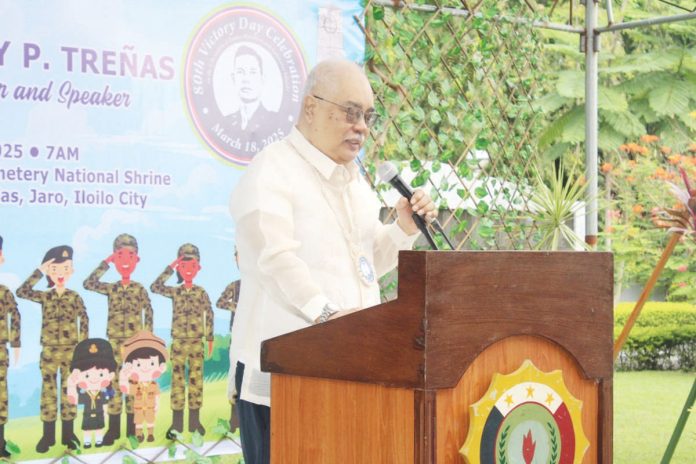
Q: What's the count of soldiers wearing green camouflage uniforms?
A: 5